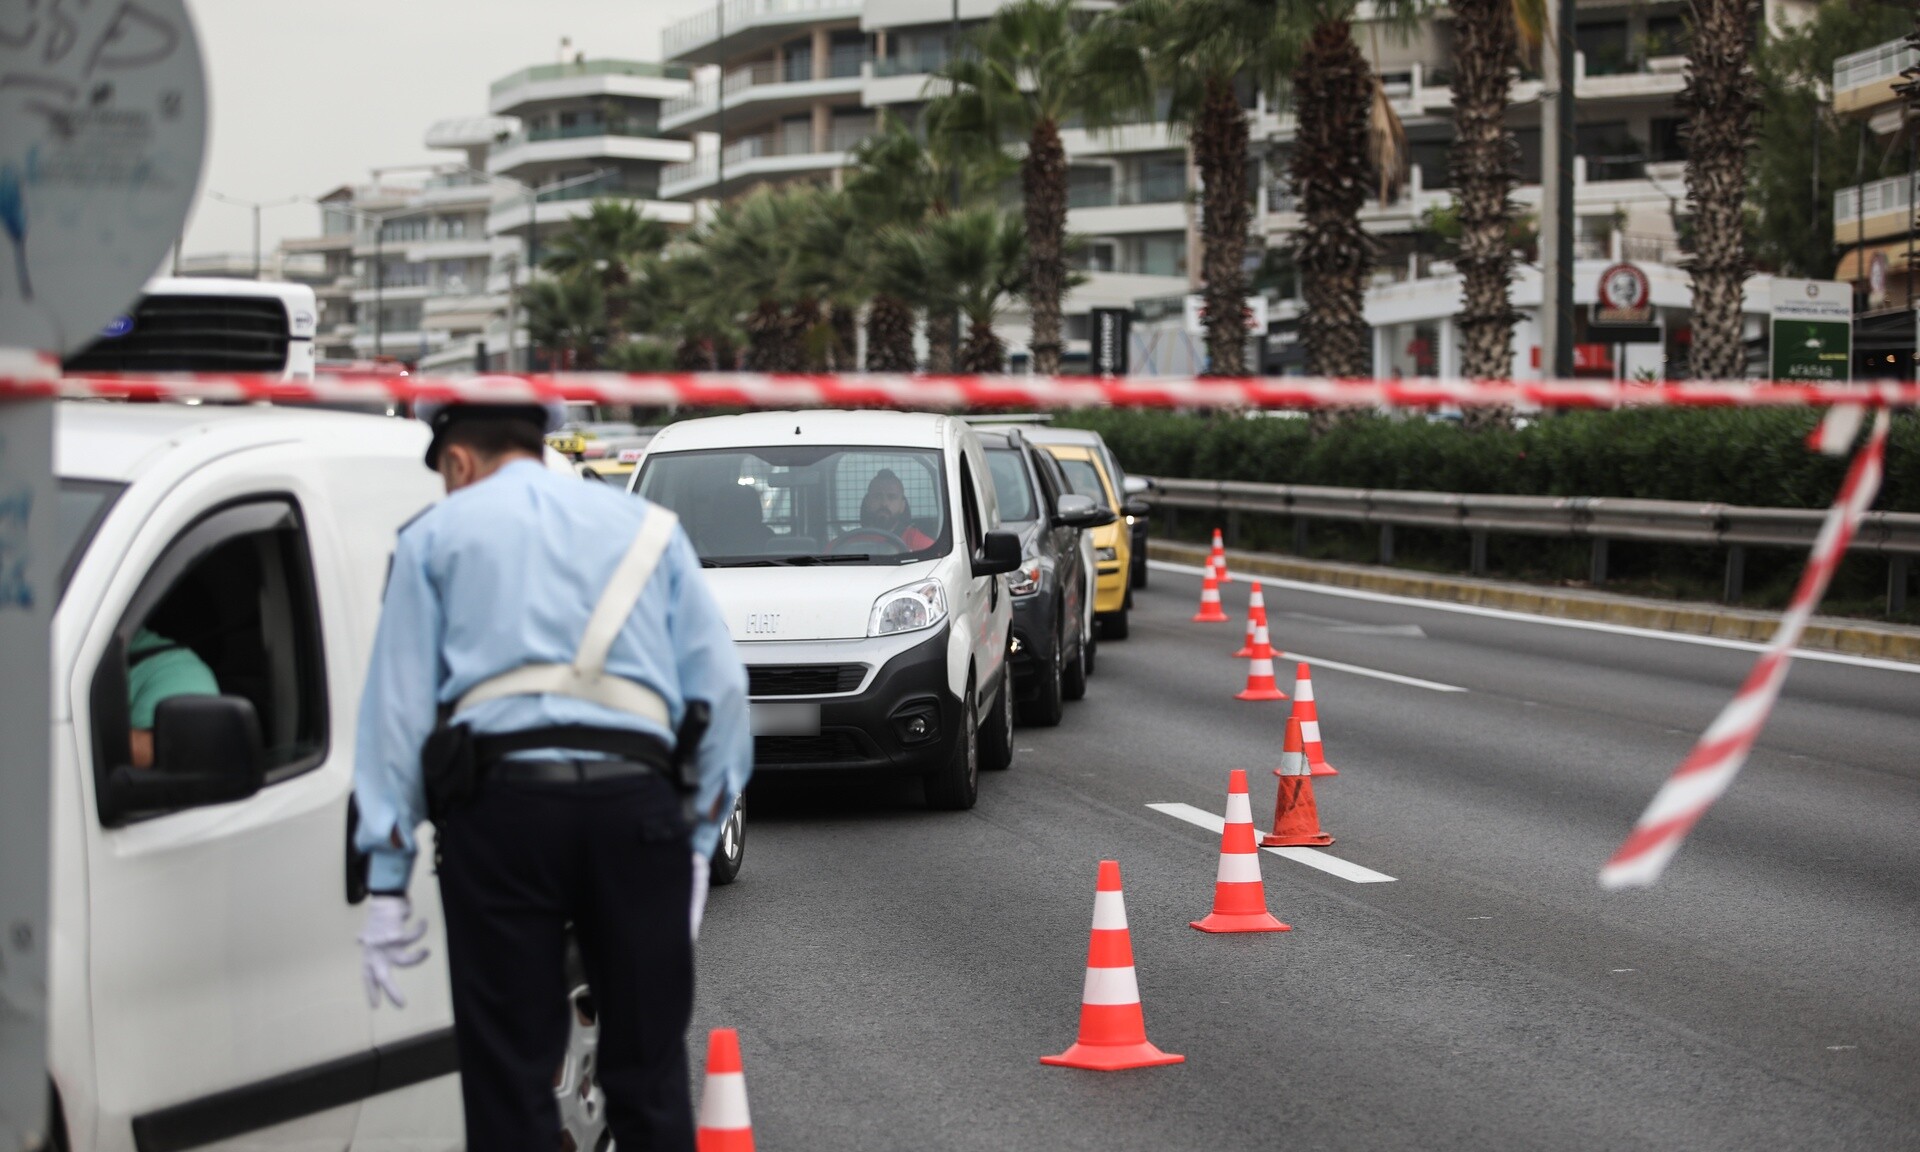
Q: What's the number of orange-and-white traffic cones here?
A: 9